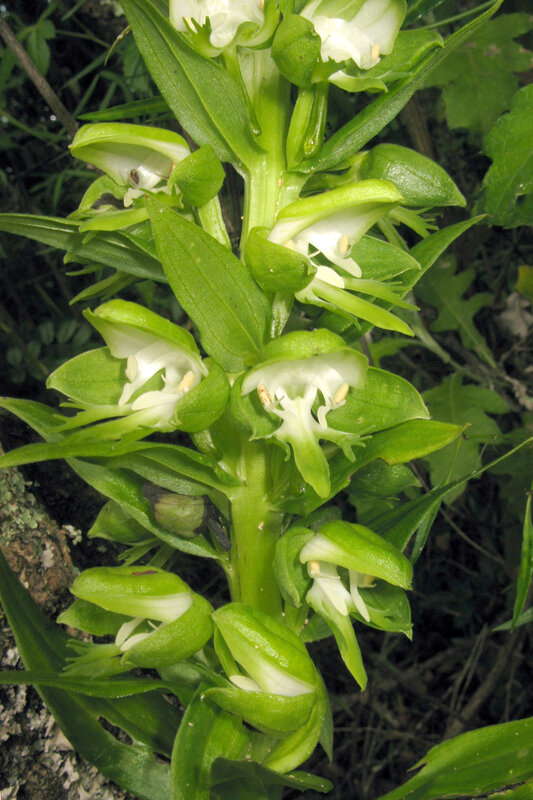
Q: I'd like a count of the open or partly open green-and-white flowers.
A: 9